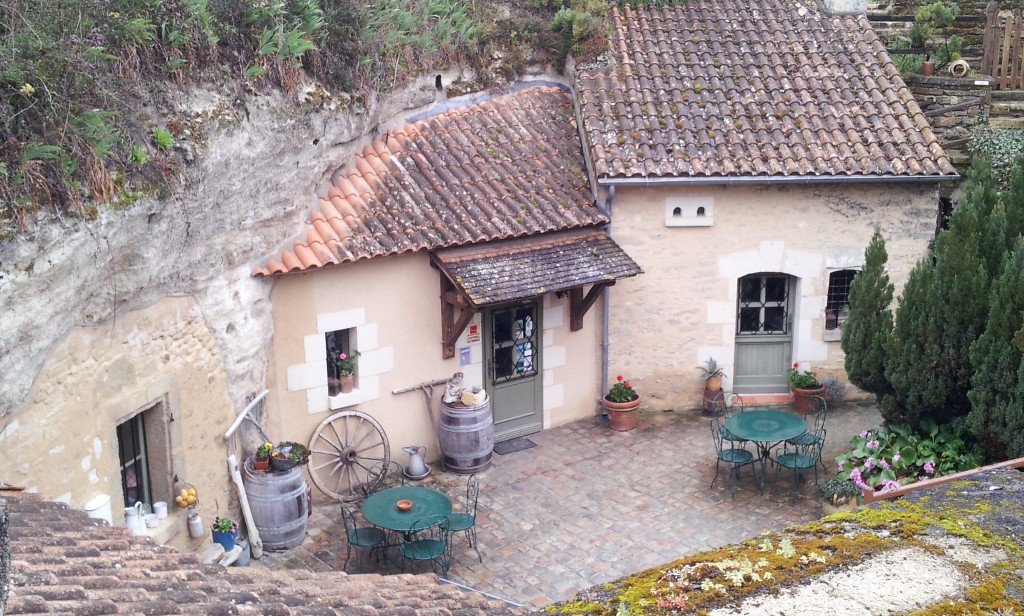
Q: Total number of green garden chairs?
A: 8